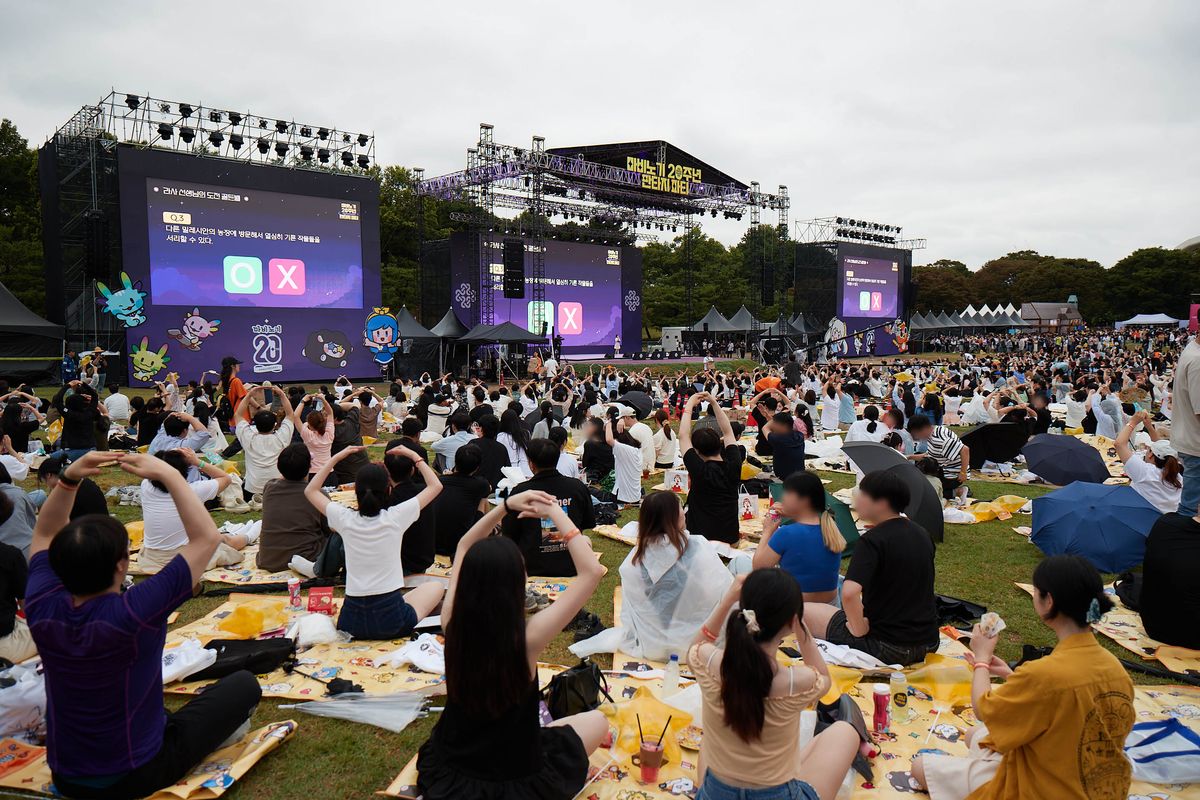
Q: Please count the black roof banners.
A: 1